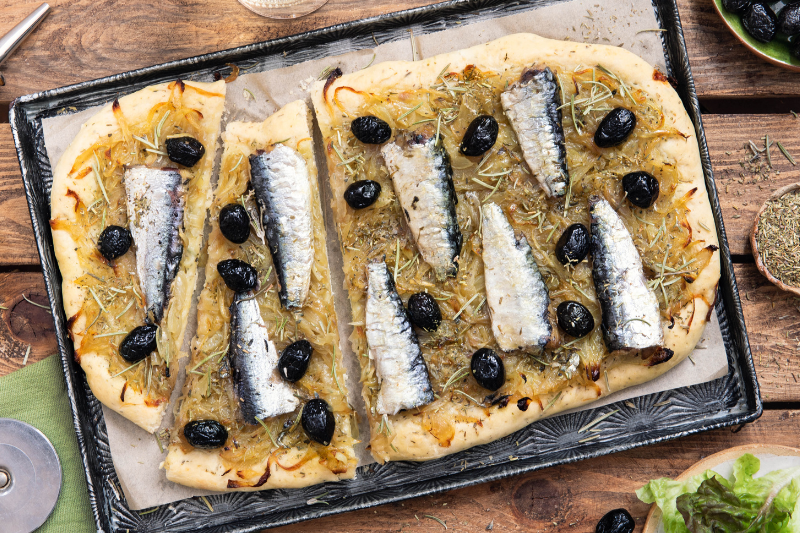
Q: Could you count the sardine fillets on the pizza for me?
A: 8